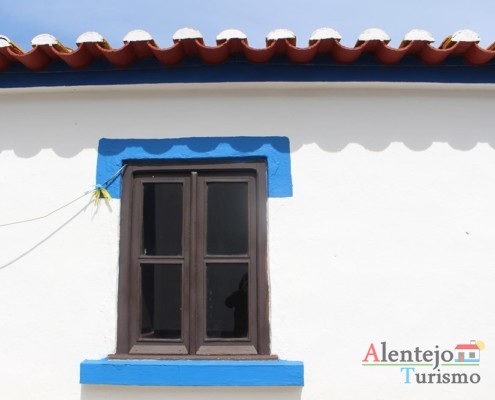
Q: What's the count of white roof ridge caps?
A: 11